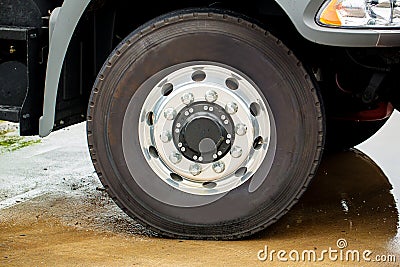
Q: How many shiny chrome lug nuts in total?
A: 10